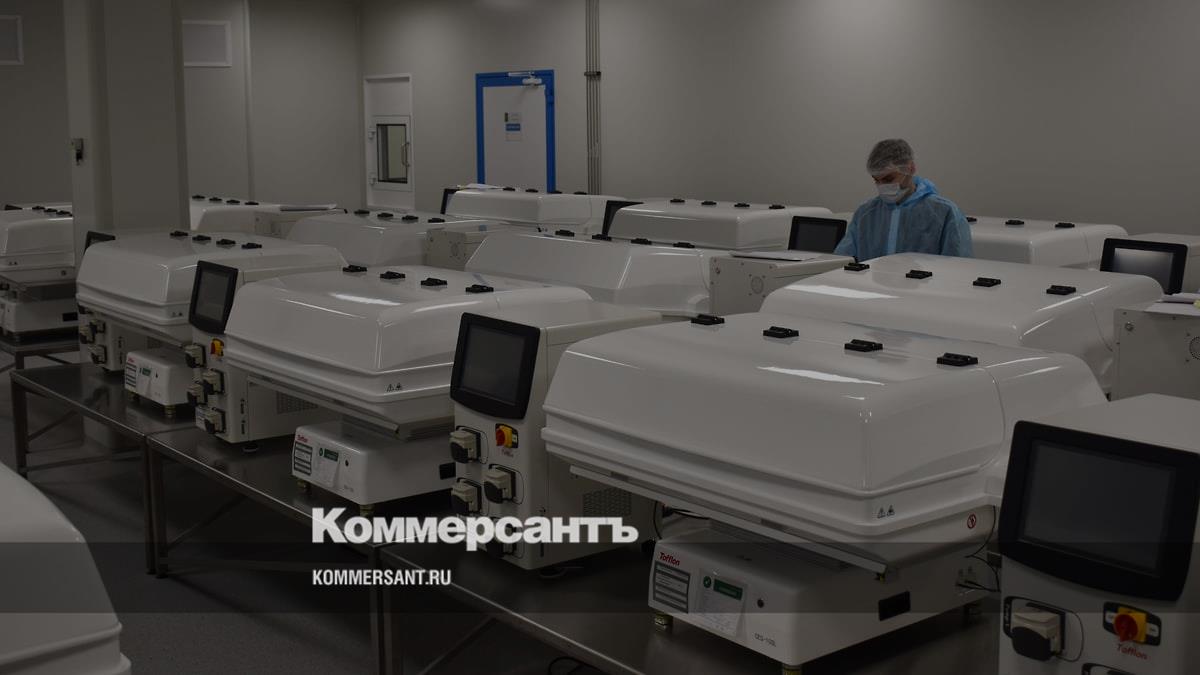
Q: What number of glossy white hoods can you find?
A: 12